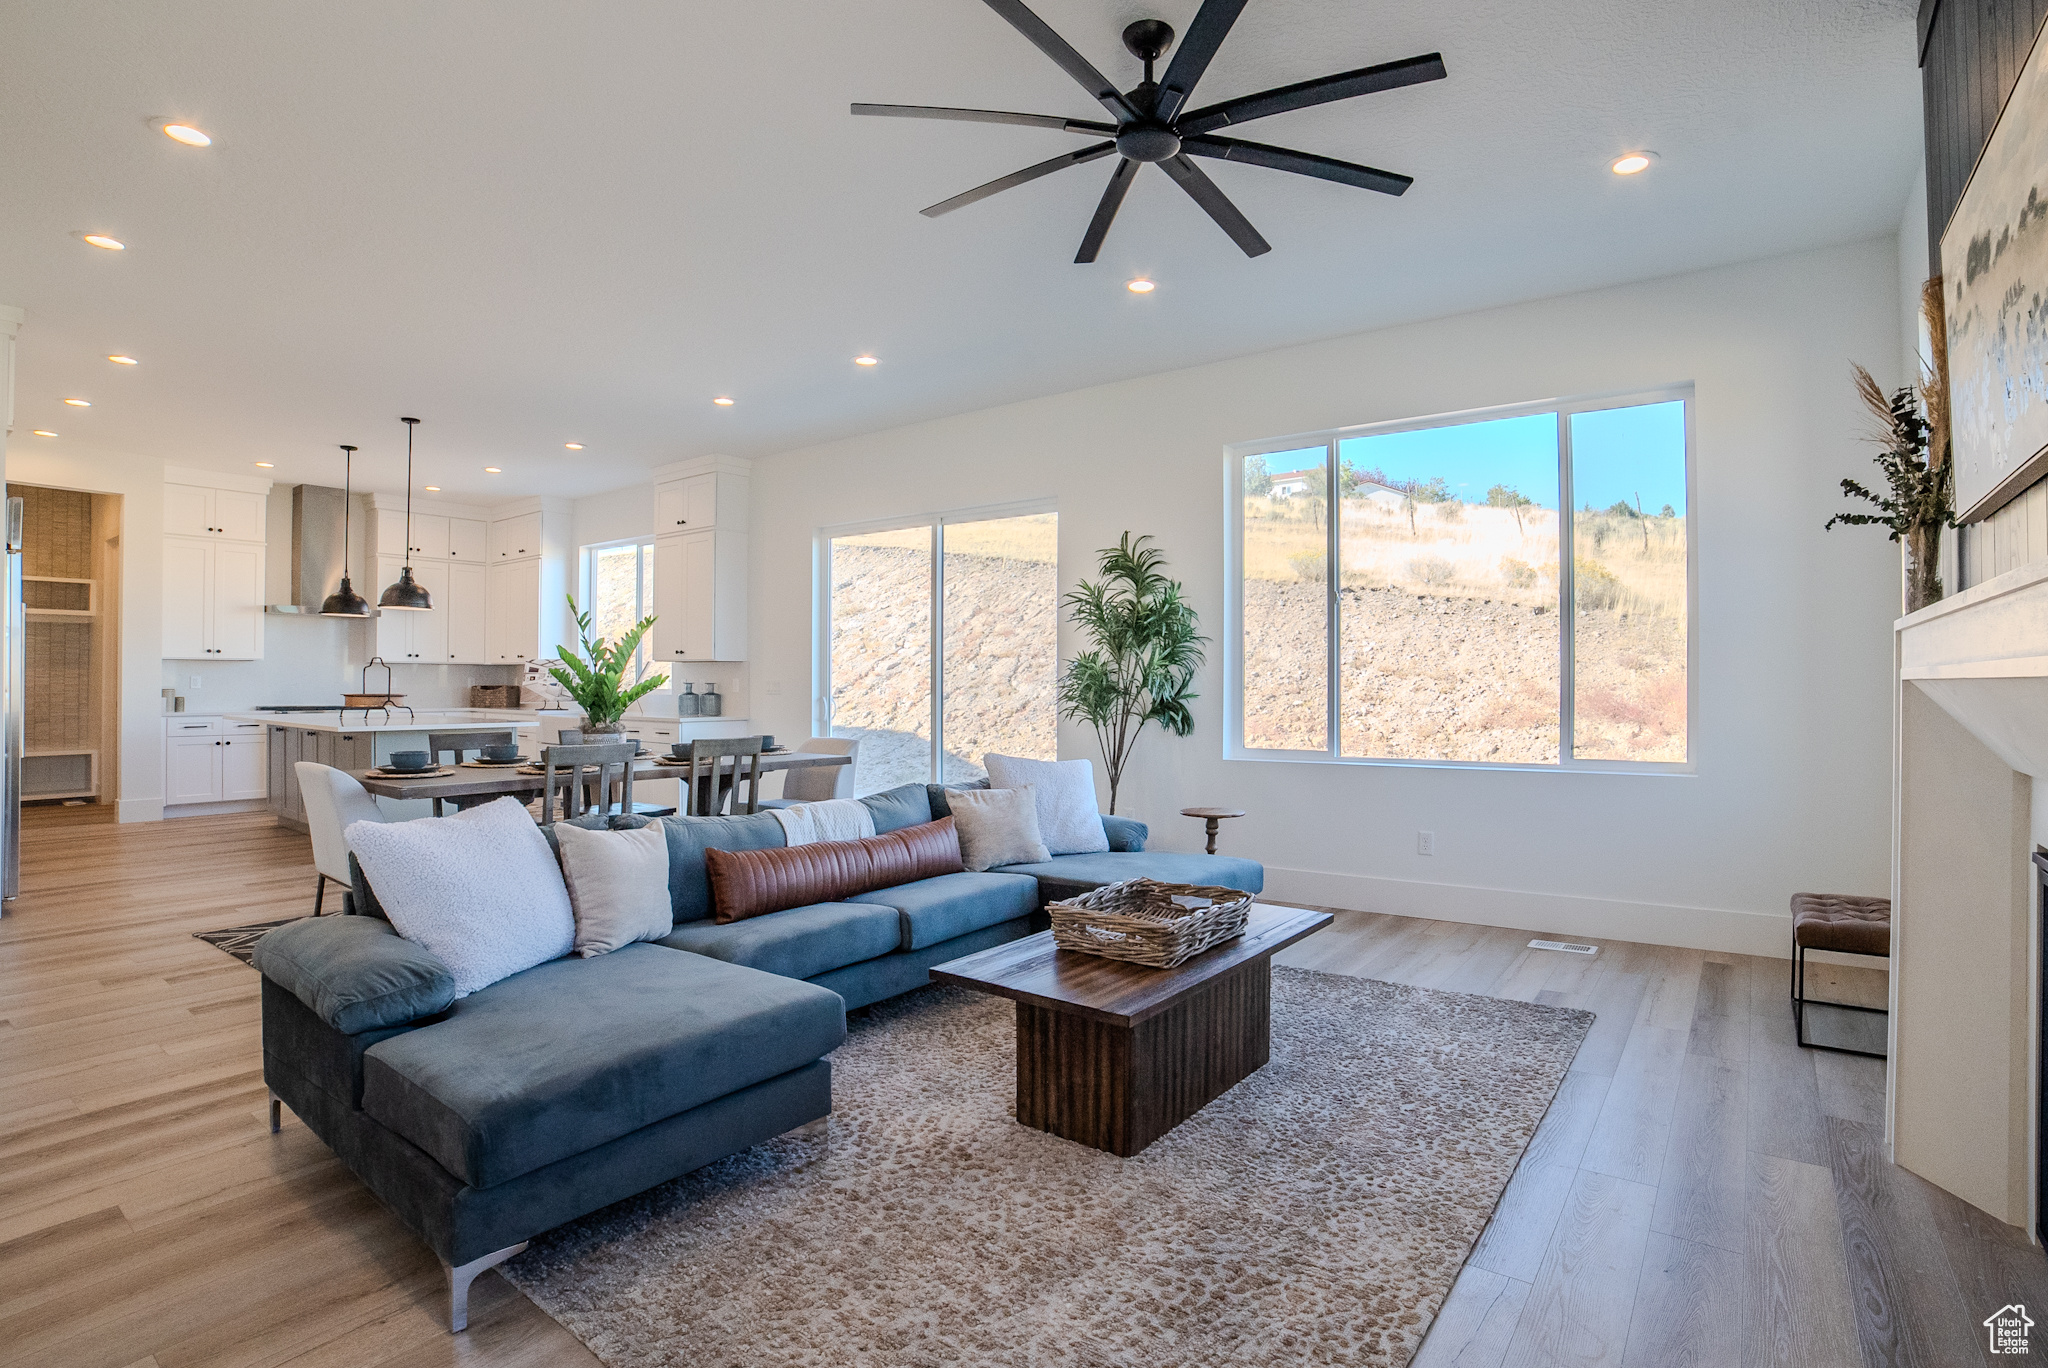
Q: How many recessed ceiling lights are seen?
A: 13